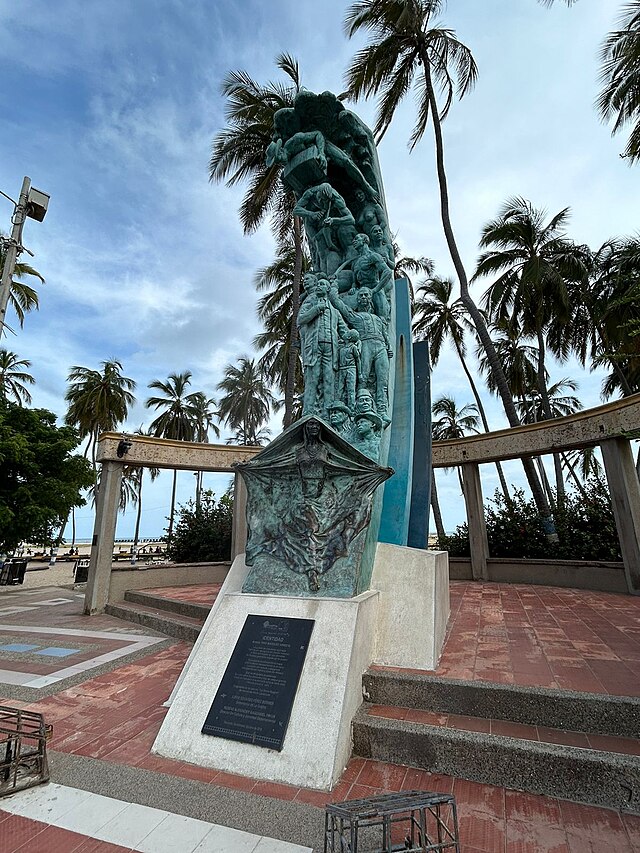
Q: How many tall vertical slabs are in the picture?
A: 2